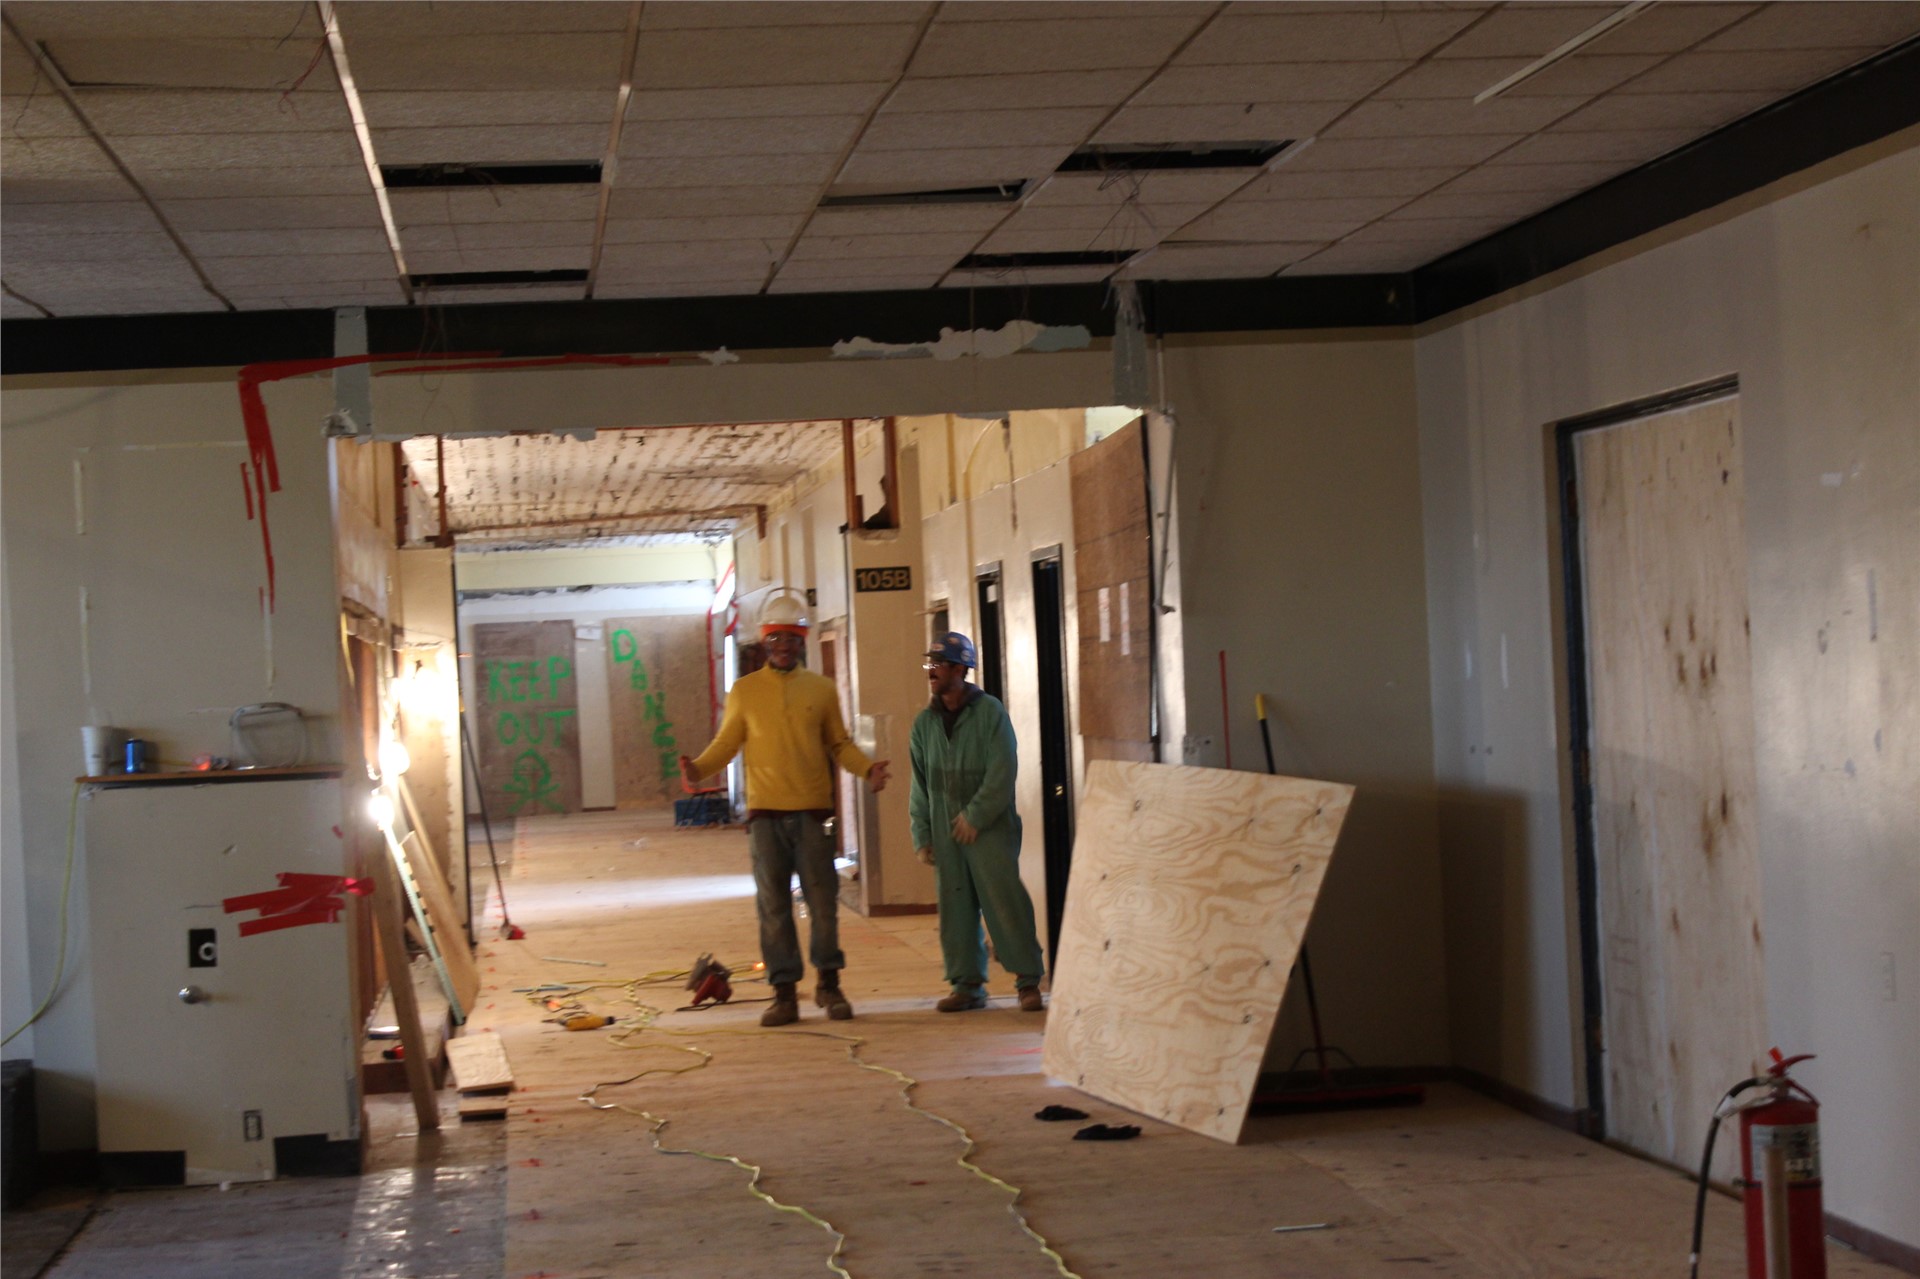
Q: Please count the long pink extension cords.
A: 0